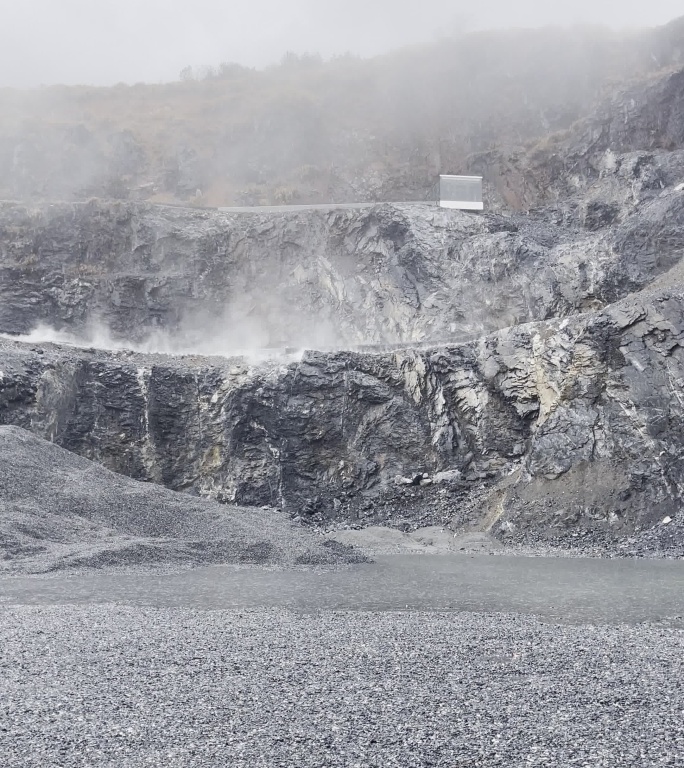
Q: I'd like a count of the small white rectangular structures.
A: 1